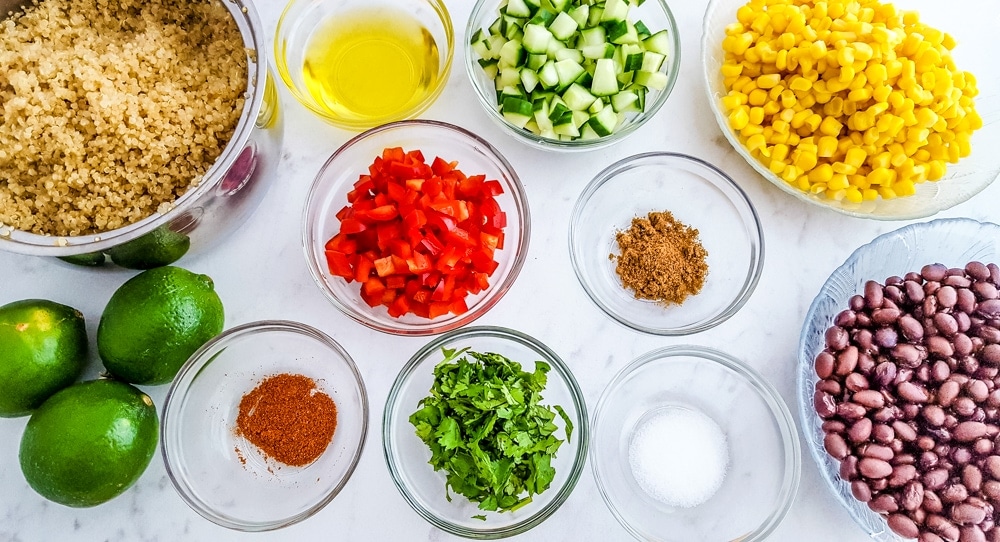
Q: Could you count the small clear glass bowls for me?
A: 7